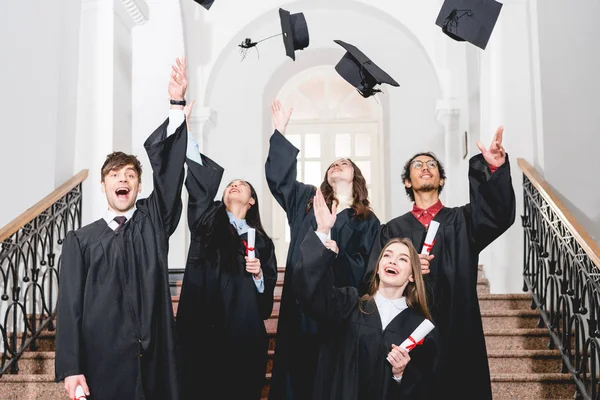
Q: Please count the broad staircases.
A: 1